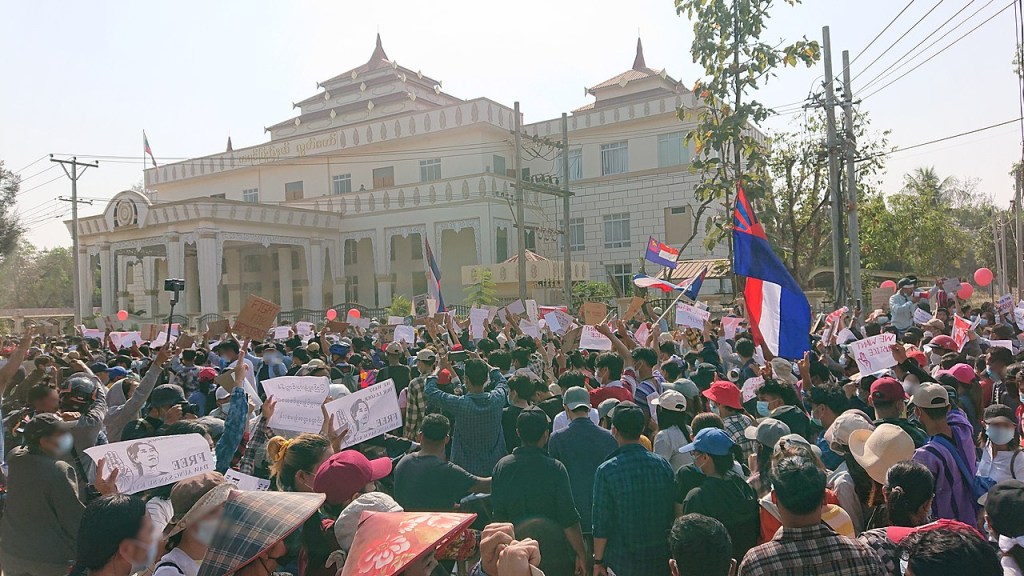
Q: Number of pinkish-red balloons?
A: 6